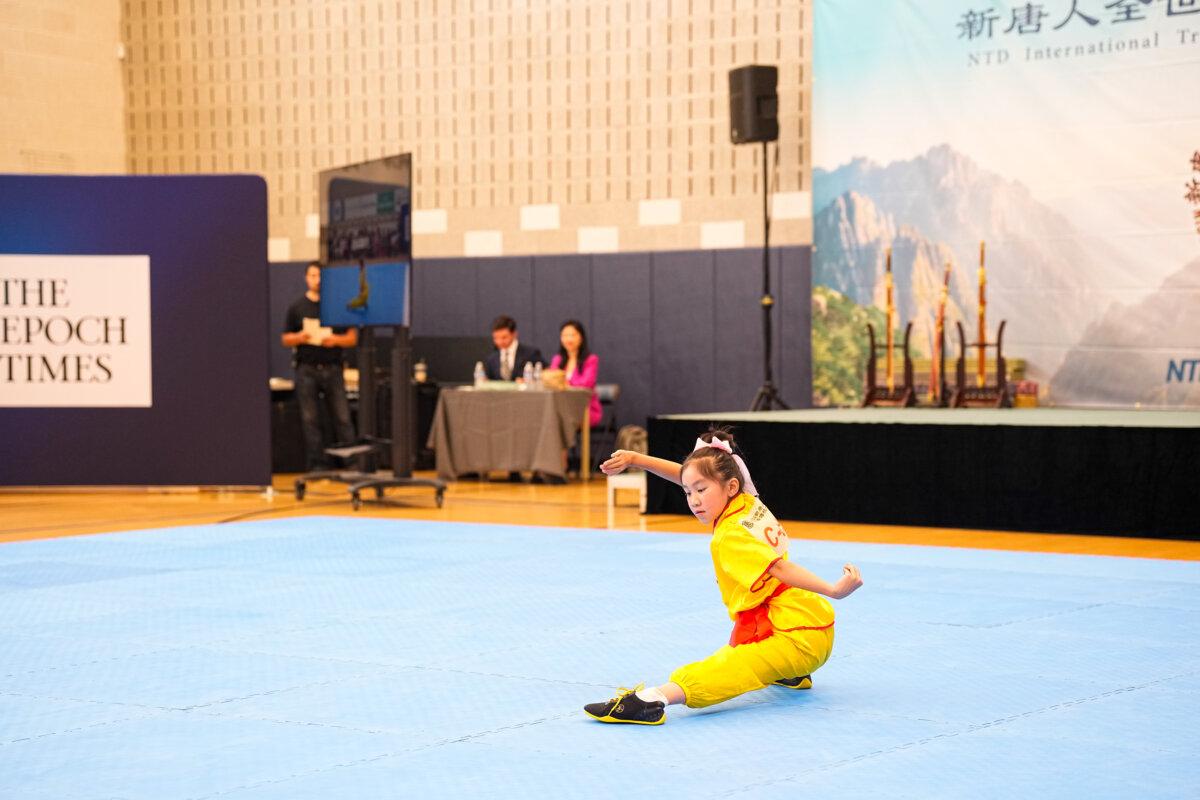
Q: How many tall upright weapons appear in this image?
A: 3